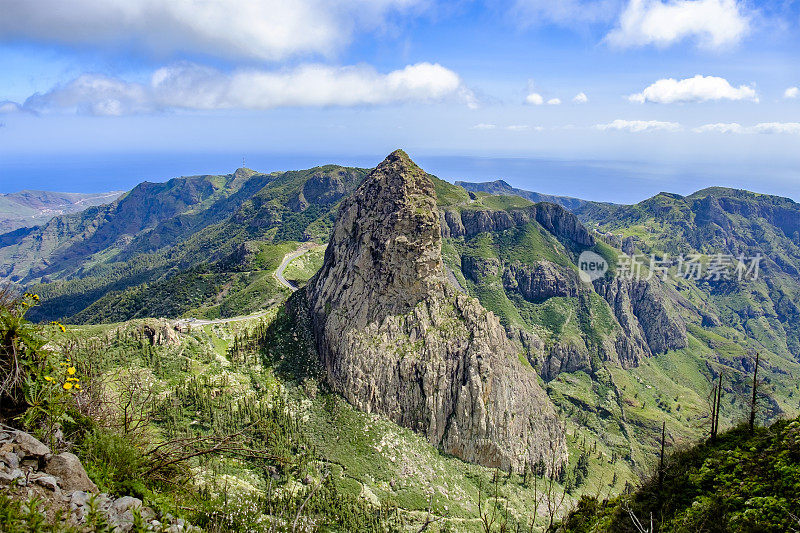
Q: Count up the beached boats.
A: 0